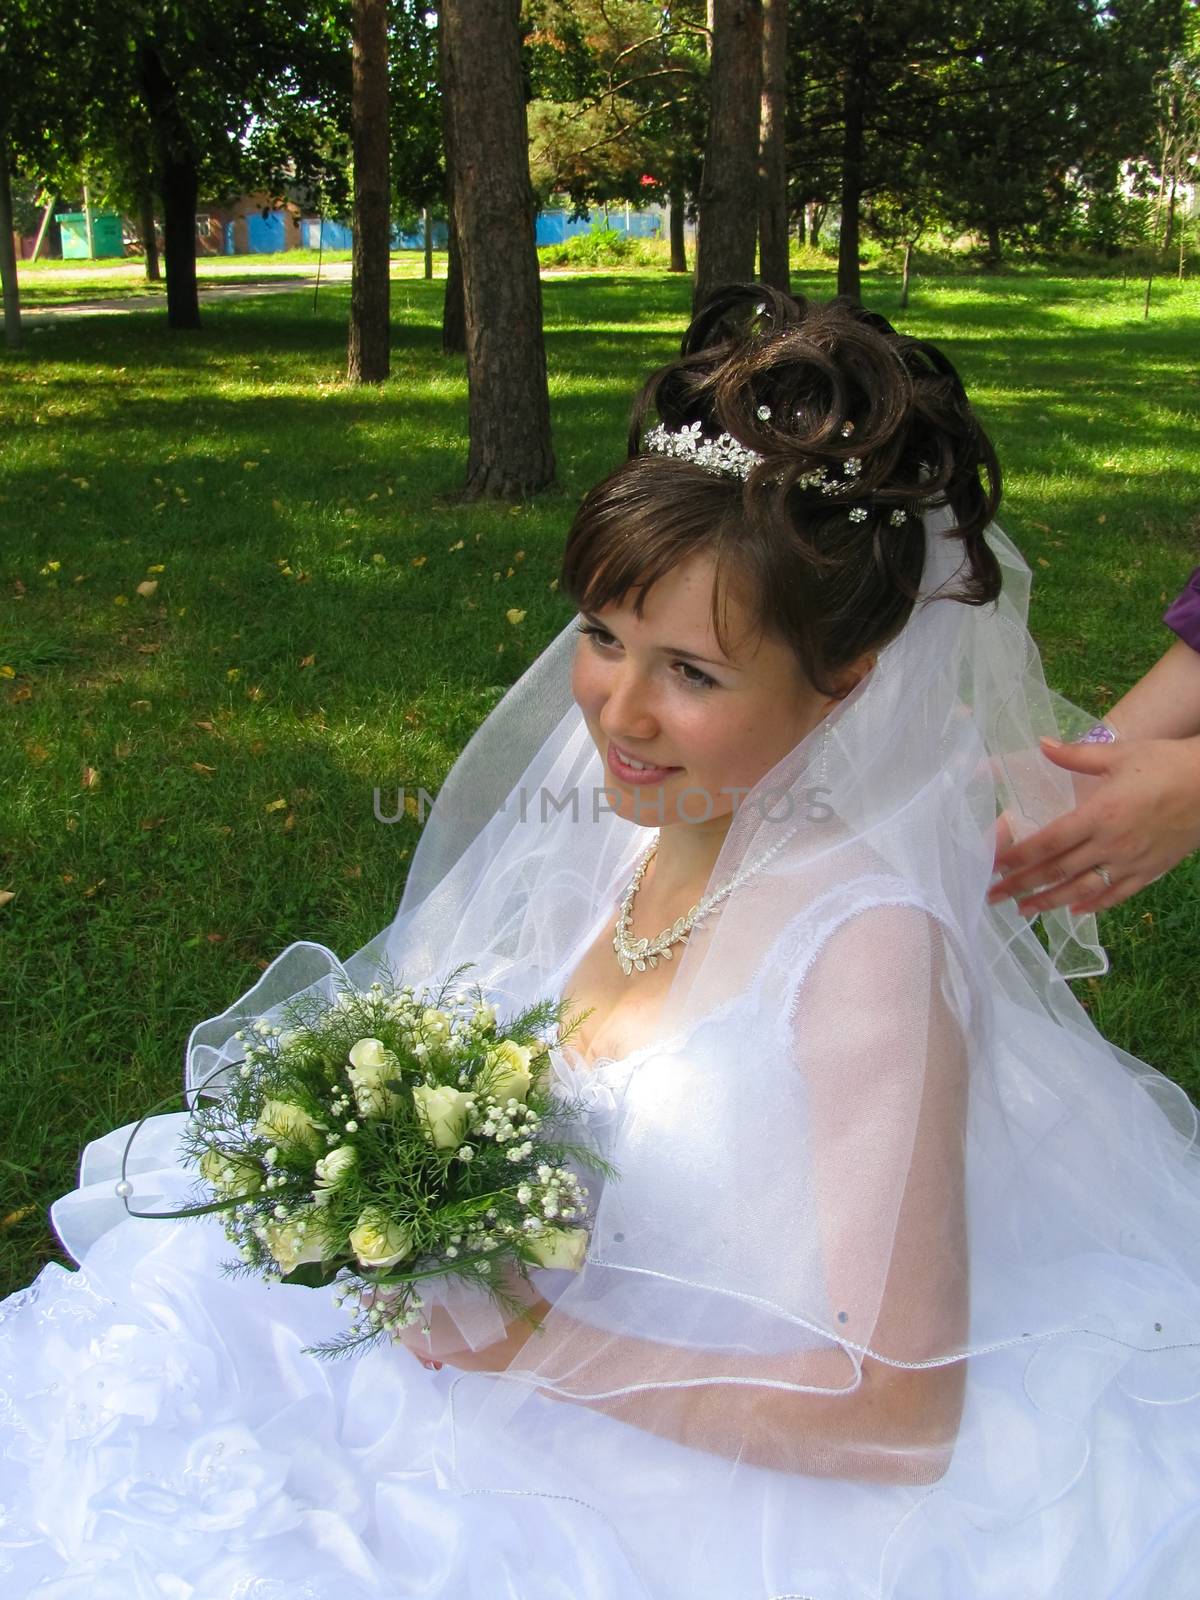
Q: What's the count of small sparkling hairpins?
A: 6